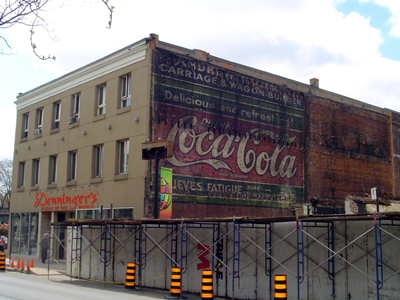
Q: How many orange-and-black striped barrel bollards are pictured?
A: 5